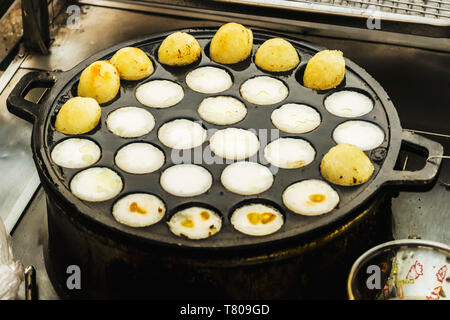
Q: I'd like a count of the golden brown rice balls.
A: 8